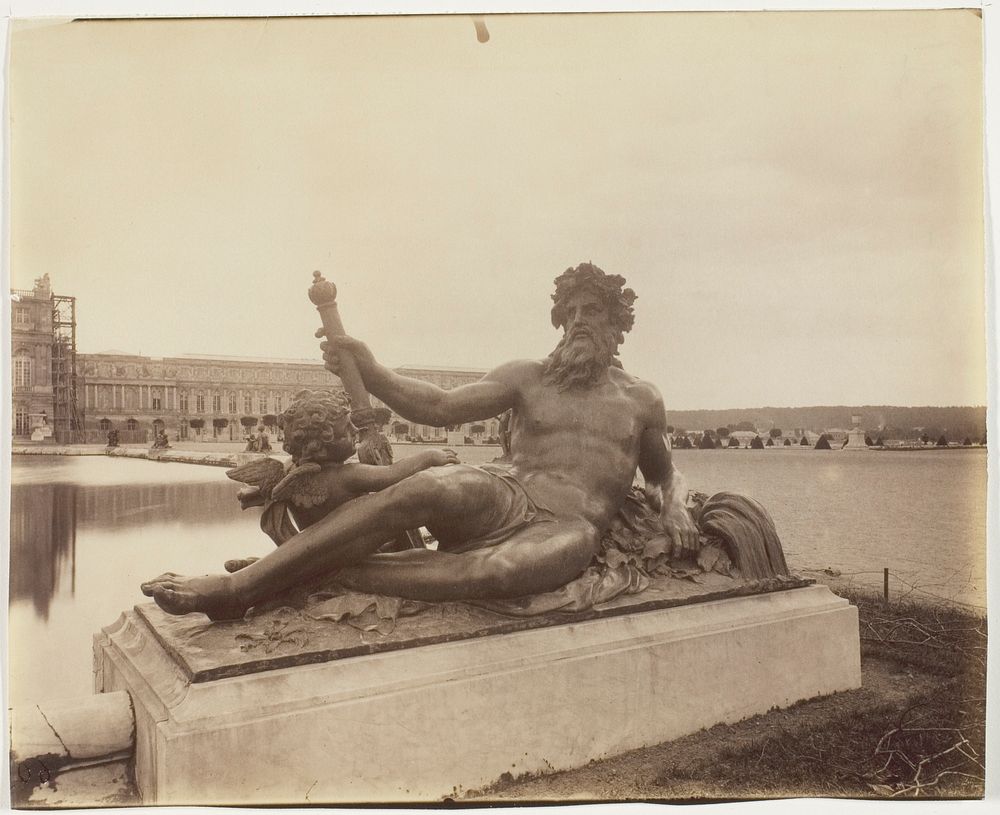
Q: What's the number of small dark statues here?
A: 3